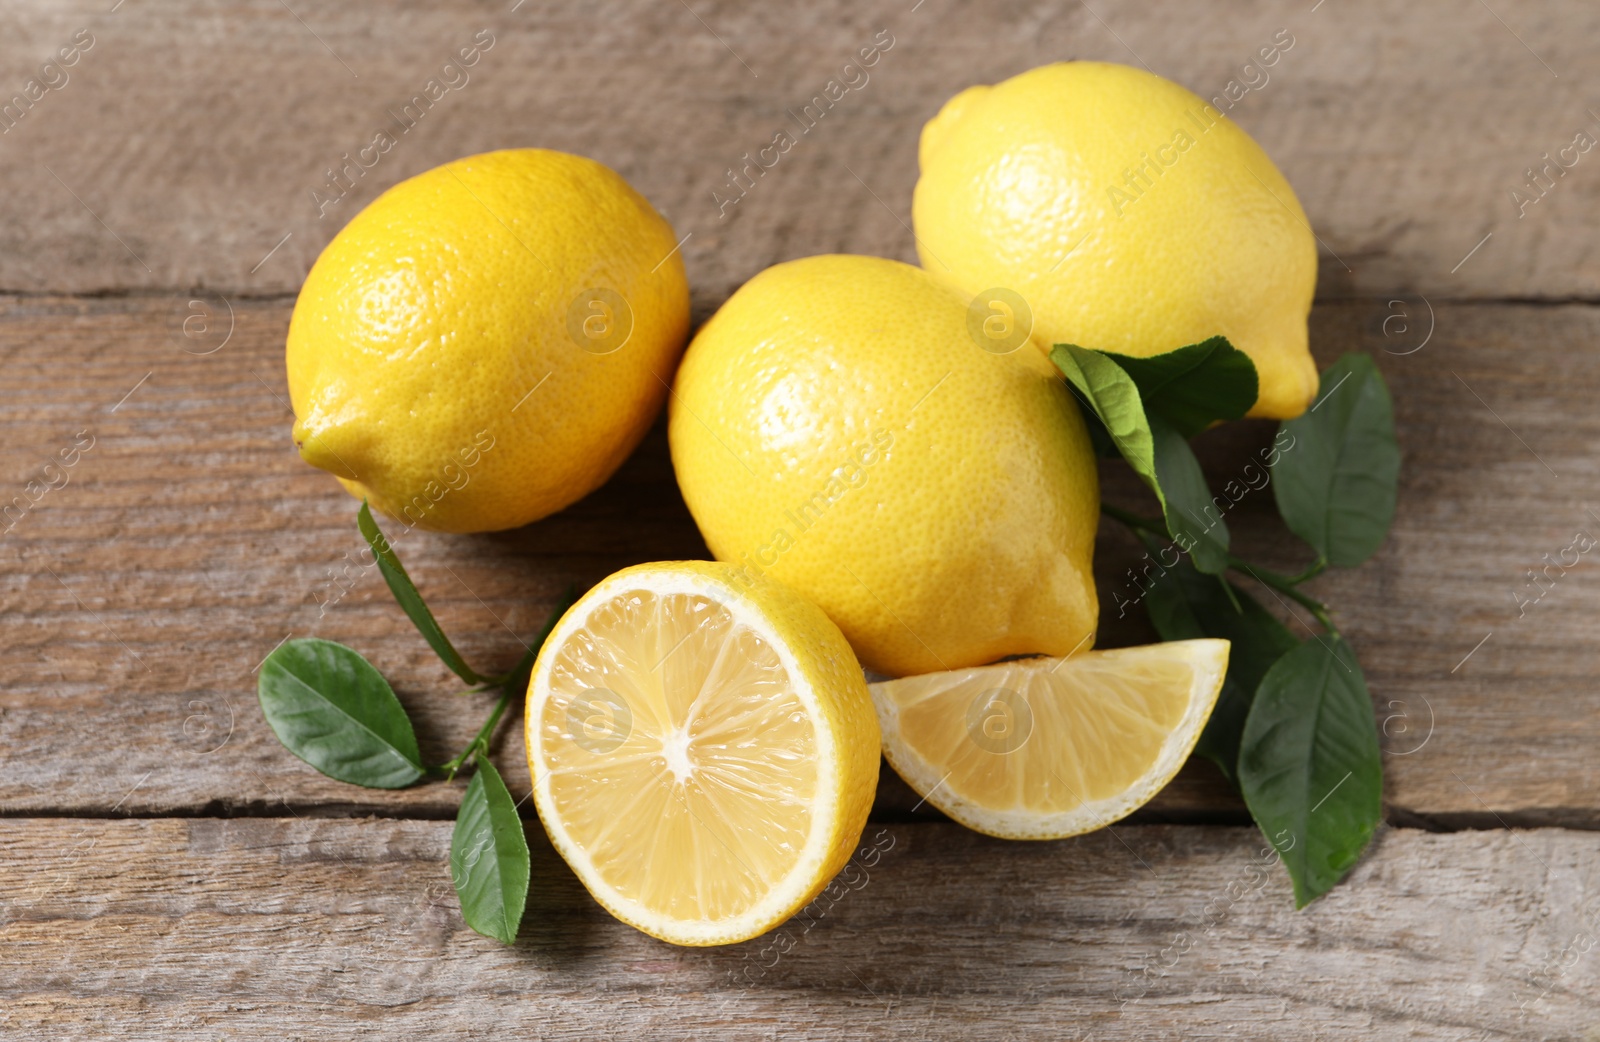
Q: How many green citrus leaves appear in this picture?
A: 8